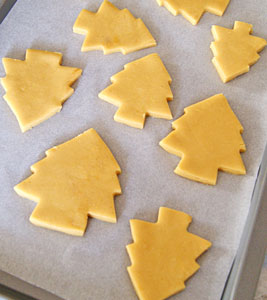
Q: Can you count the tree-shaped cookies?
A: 8